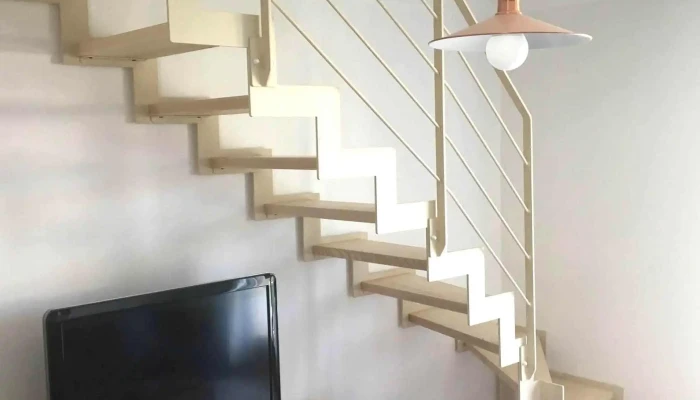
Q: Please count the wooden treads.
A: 9